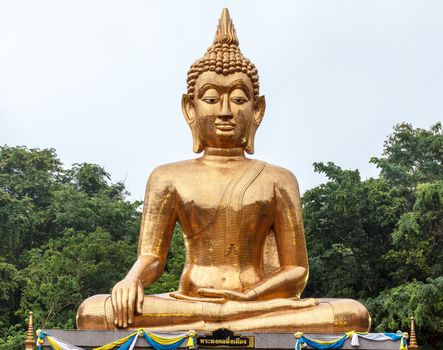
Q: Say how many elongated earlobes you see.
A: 2